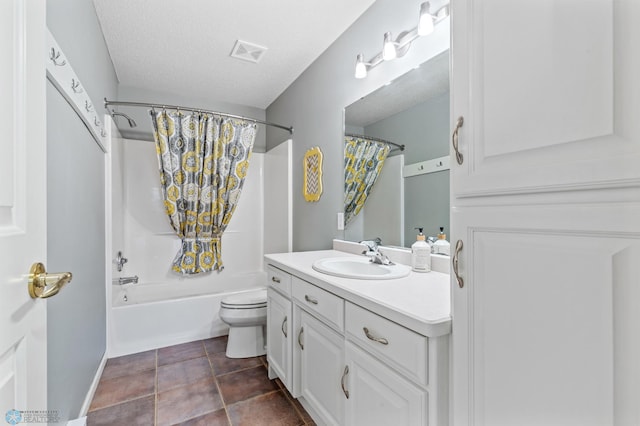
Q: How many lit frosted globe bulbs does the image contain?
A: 3